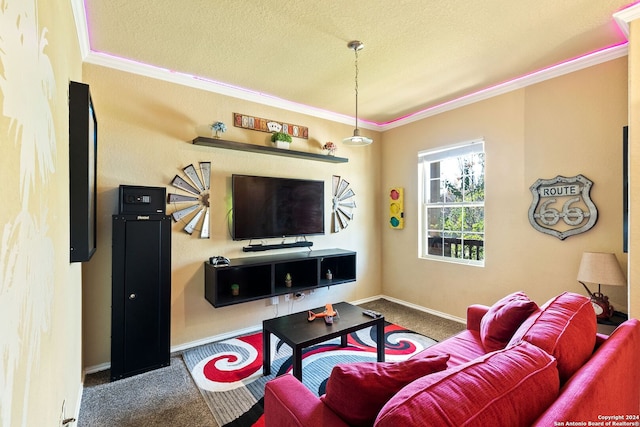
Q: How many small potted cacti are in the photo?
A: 3